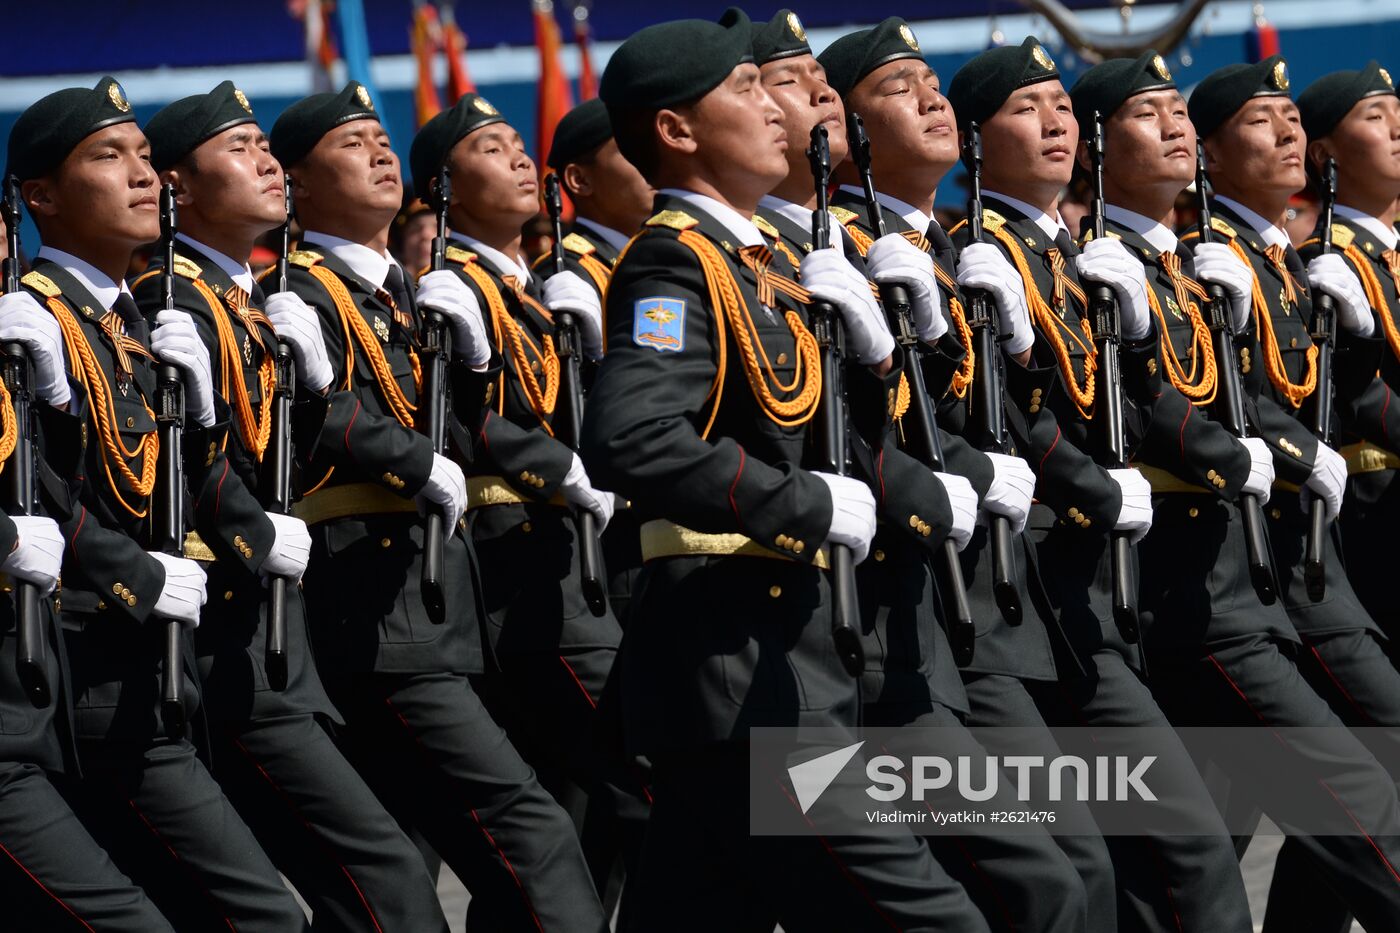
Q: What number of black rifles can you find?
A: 11